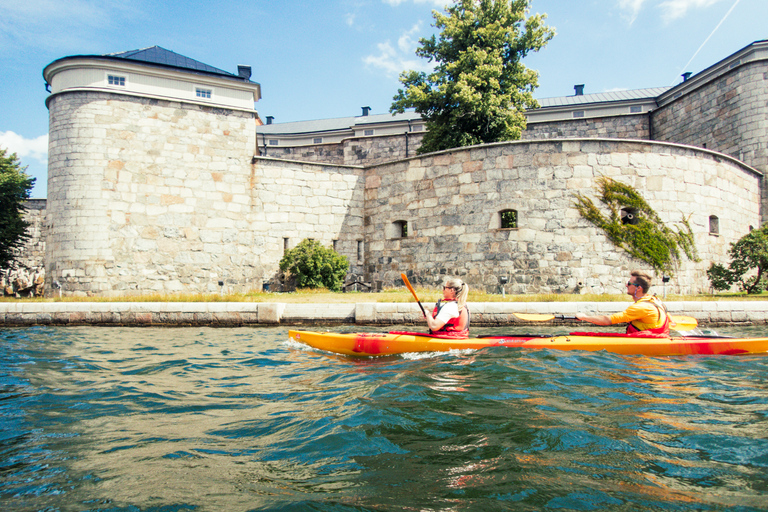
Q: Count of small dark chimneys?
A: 5